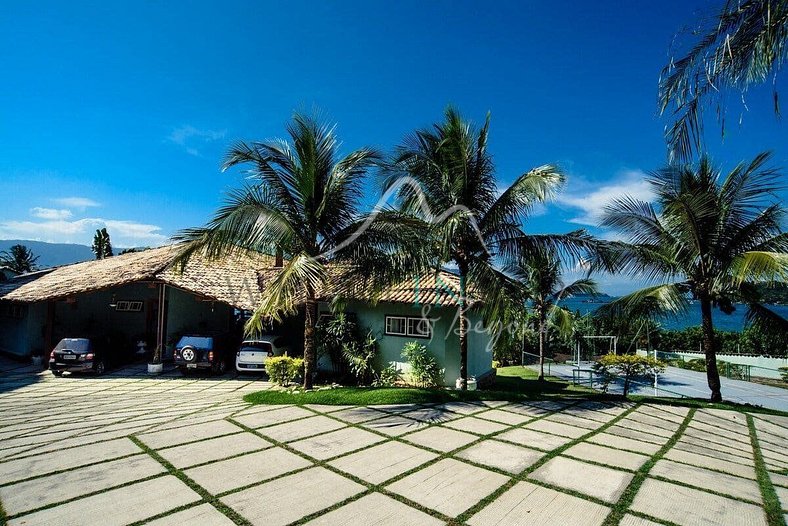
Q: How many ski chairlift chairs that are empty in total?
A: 0